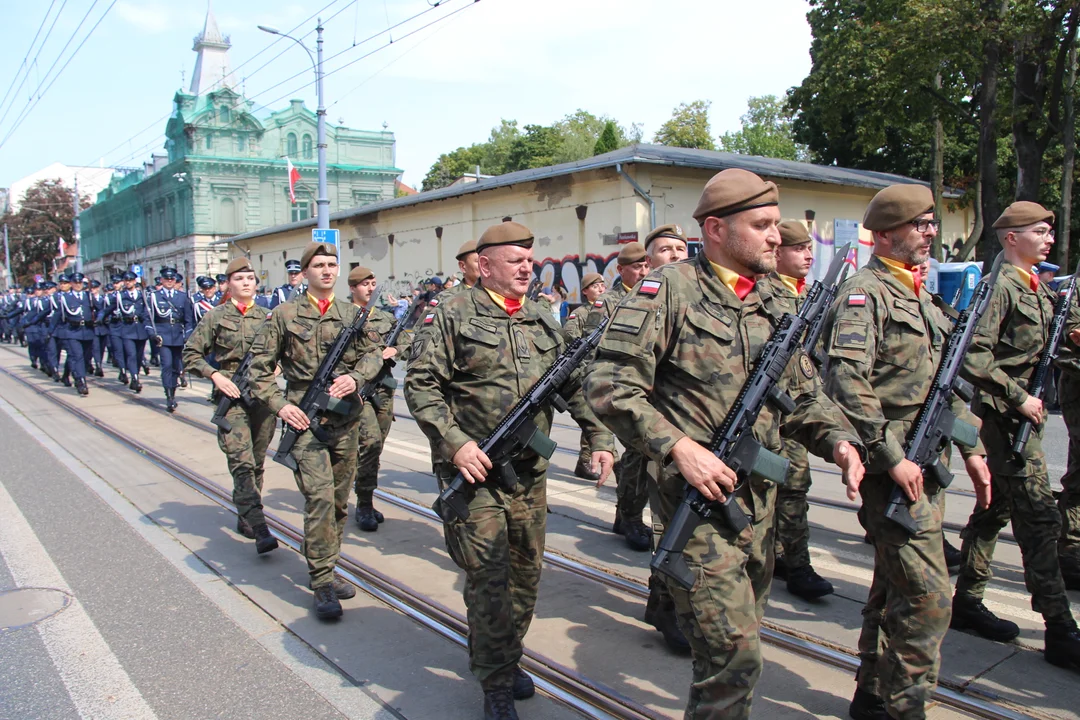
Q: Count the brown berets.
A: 12